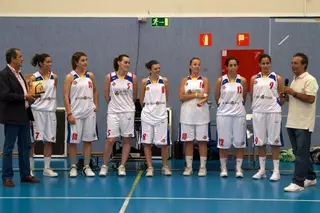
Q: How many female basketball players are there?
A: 7